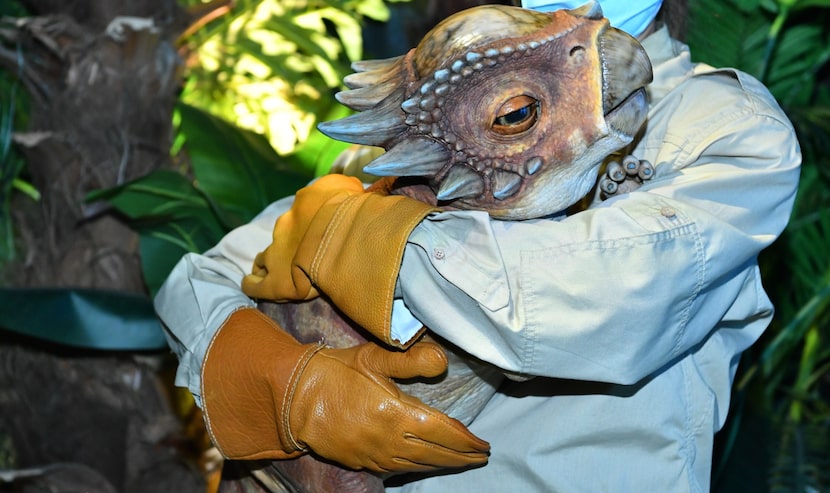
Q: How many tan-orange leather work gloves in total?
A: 2